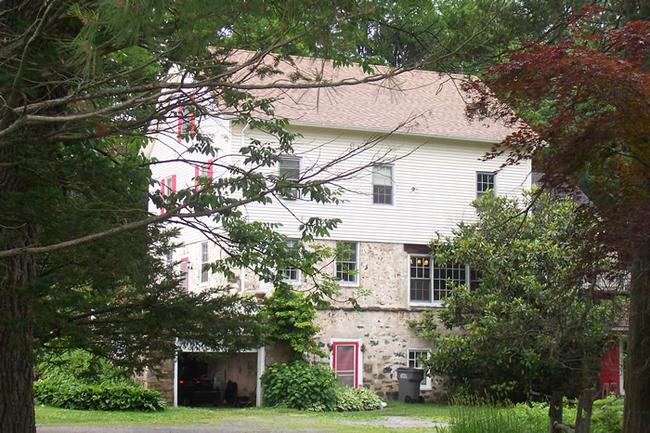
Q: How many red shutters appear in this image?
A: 6